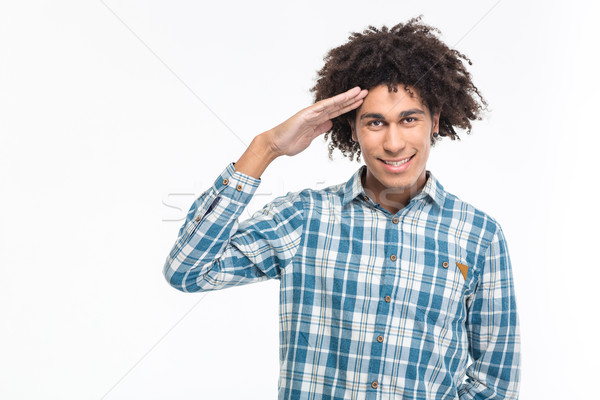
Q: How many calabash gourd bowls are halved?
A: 0